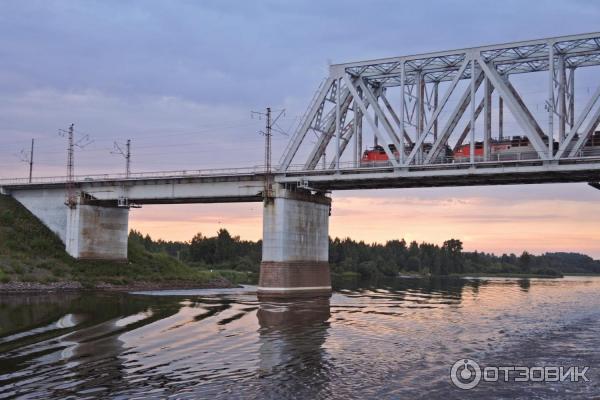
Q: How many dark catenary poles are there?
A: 4